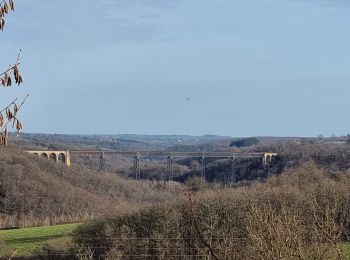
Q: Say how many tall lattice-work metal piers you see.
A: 5